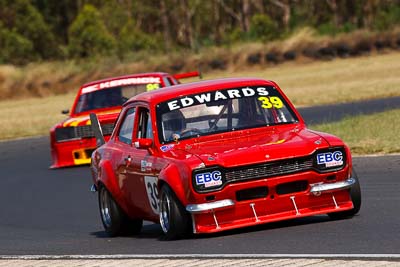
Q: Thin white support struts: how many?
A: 4